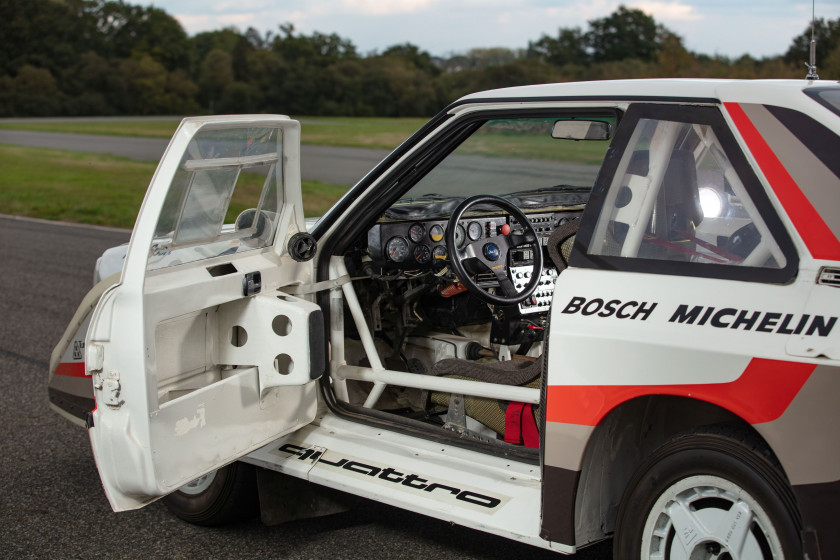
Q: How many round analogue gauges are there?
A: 7